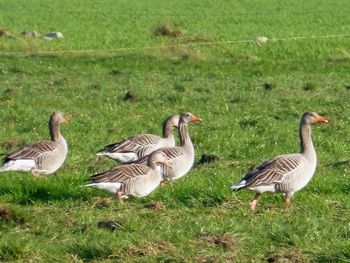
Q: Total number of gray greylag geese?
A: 5